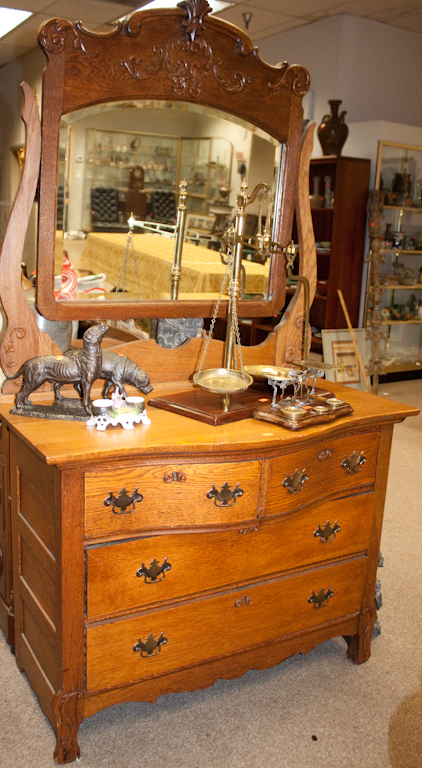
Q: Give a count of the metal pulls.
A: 8